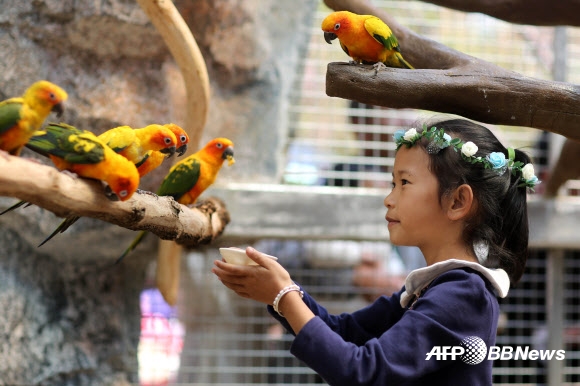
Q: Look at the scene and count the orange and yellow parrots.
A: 6